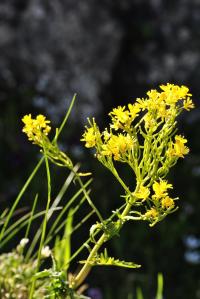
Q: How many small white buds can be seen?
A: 2